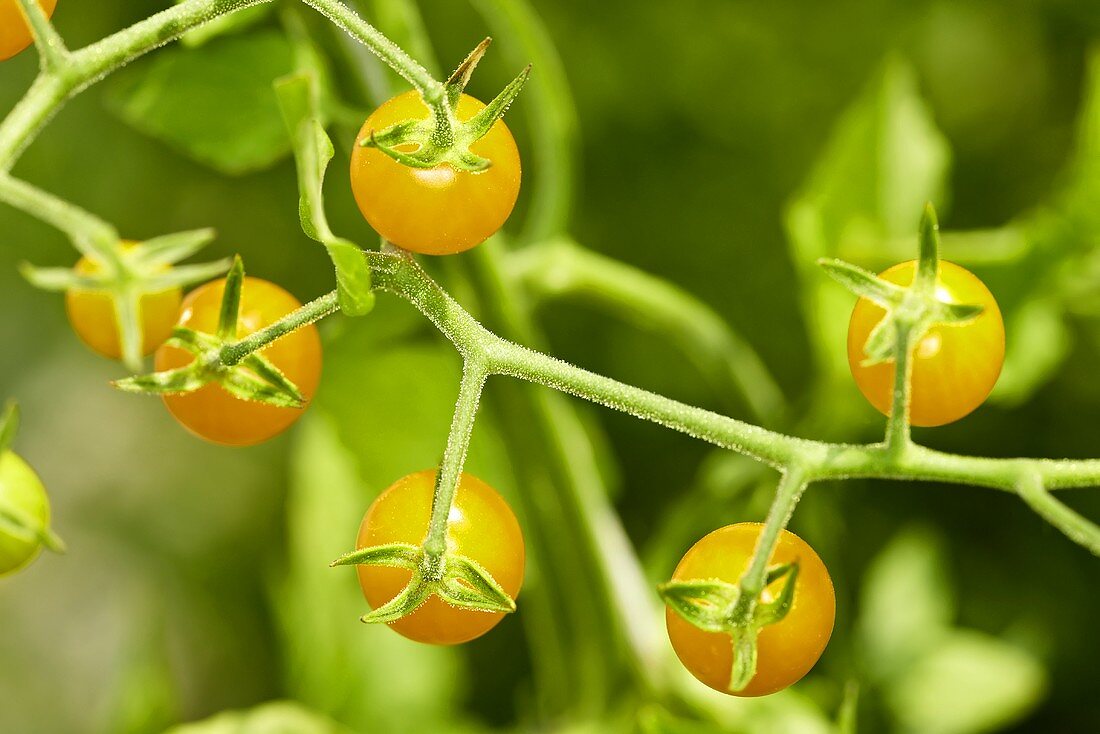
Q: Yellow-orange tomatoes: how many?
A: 7